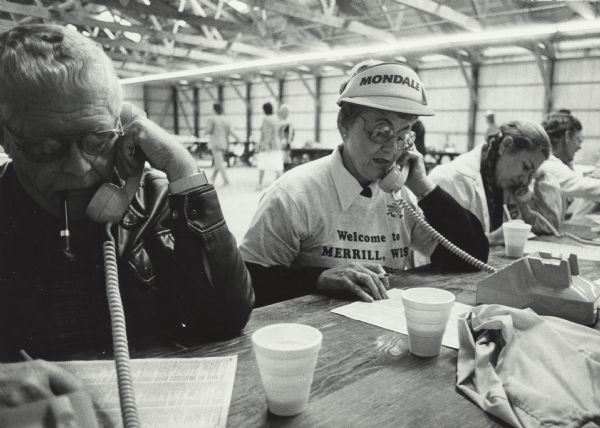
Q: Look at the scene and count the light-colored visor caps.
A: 1